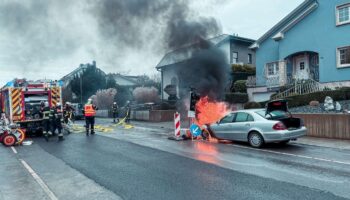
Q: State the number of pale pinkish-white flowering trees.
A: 2